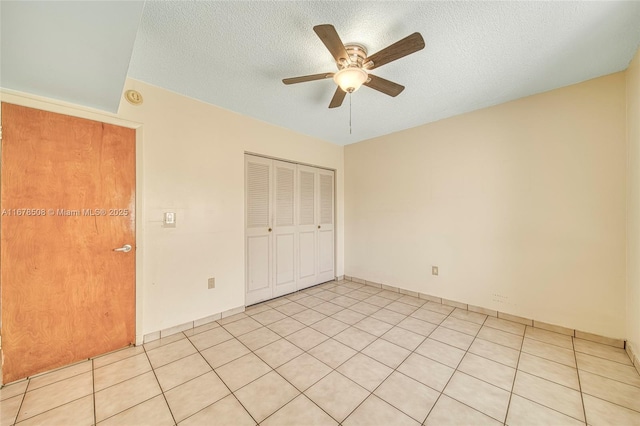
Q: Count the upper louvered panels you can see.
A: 4